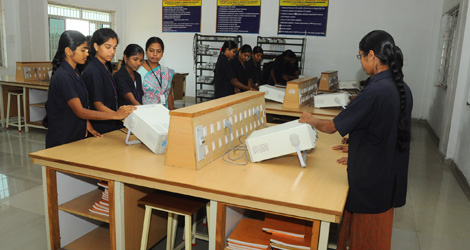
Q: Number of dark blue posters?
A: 3